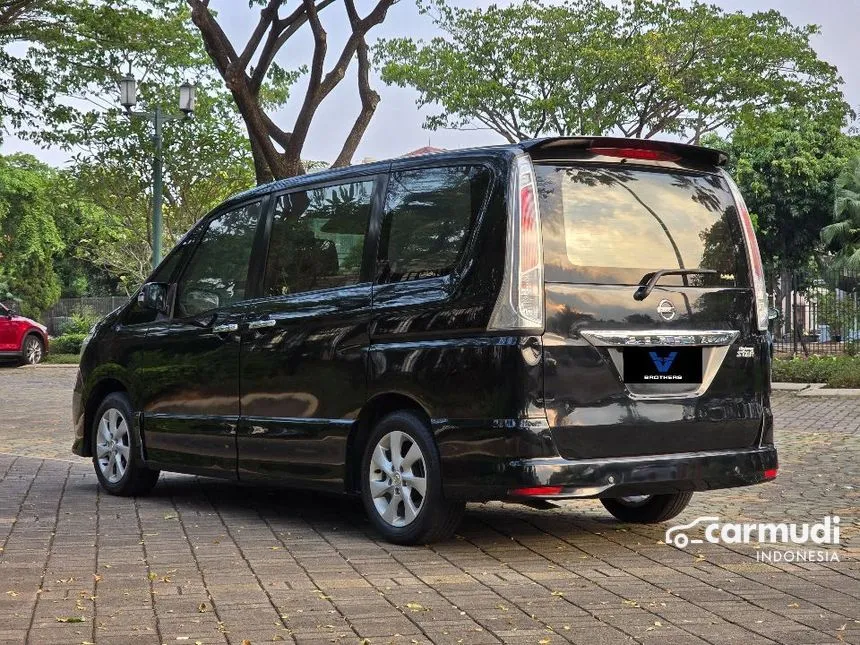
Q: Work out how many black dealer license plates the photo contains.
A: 1